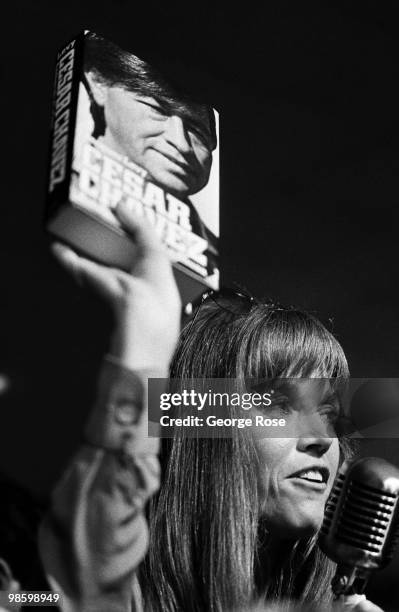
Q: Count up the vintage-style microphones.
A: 1